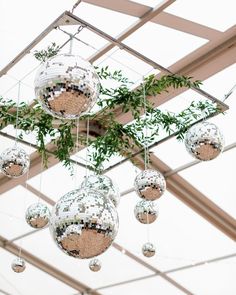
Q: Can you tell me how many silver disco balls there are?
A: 11